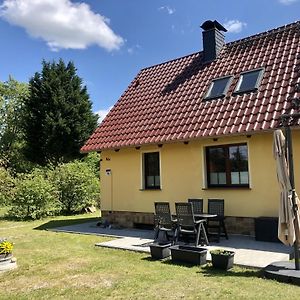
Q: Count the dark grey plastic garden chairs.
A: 4